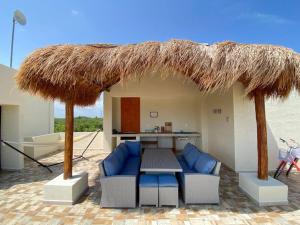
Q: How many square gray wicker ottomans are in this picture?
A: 2